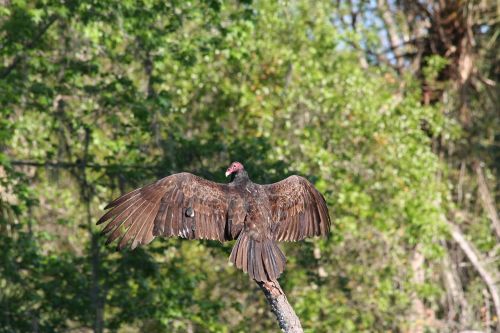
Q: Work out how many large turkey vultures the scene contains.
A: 1